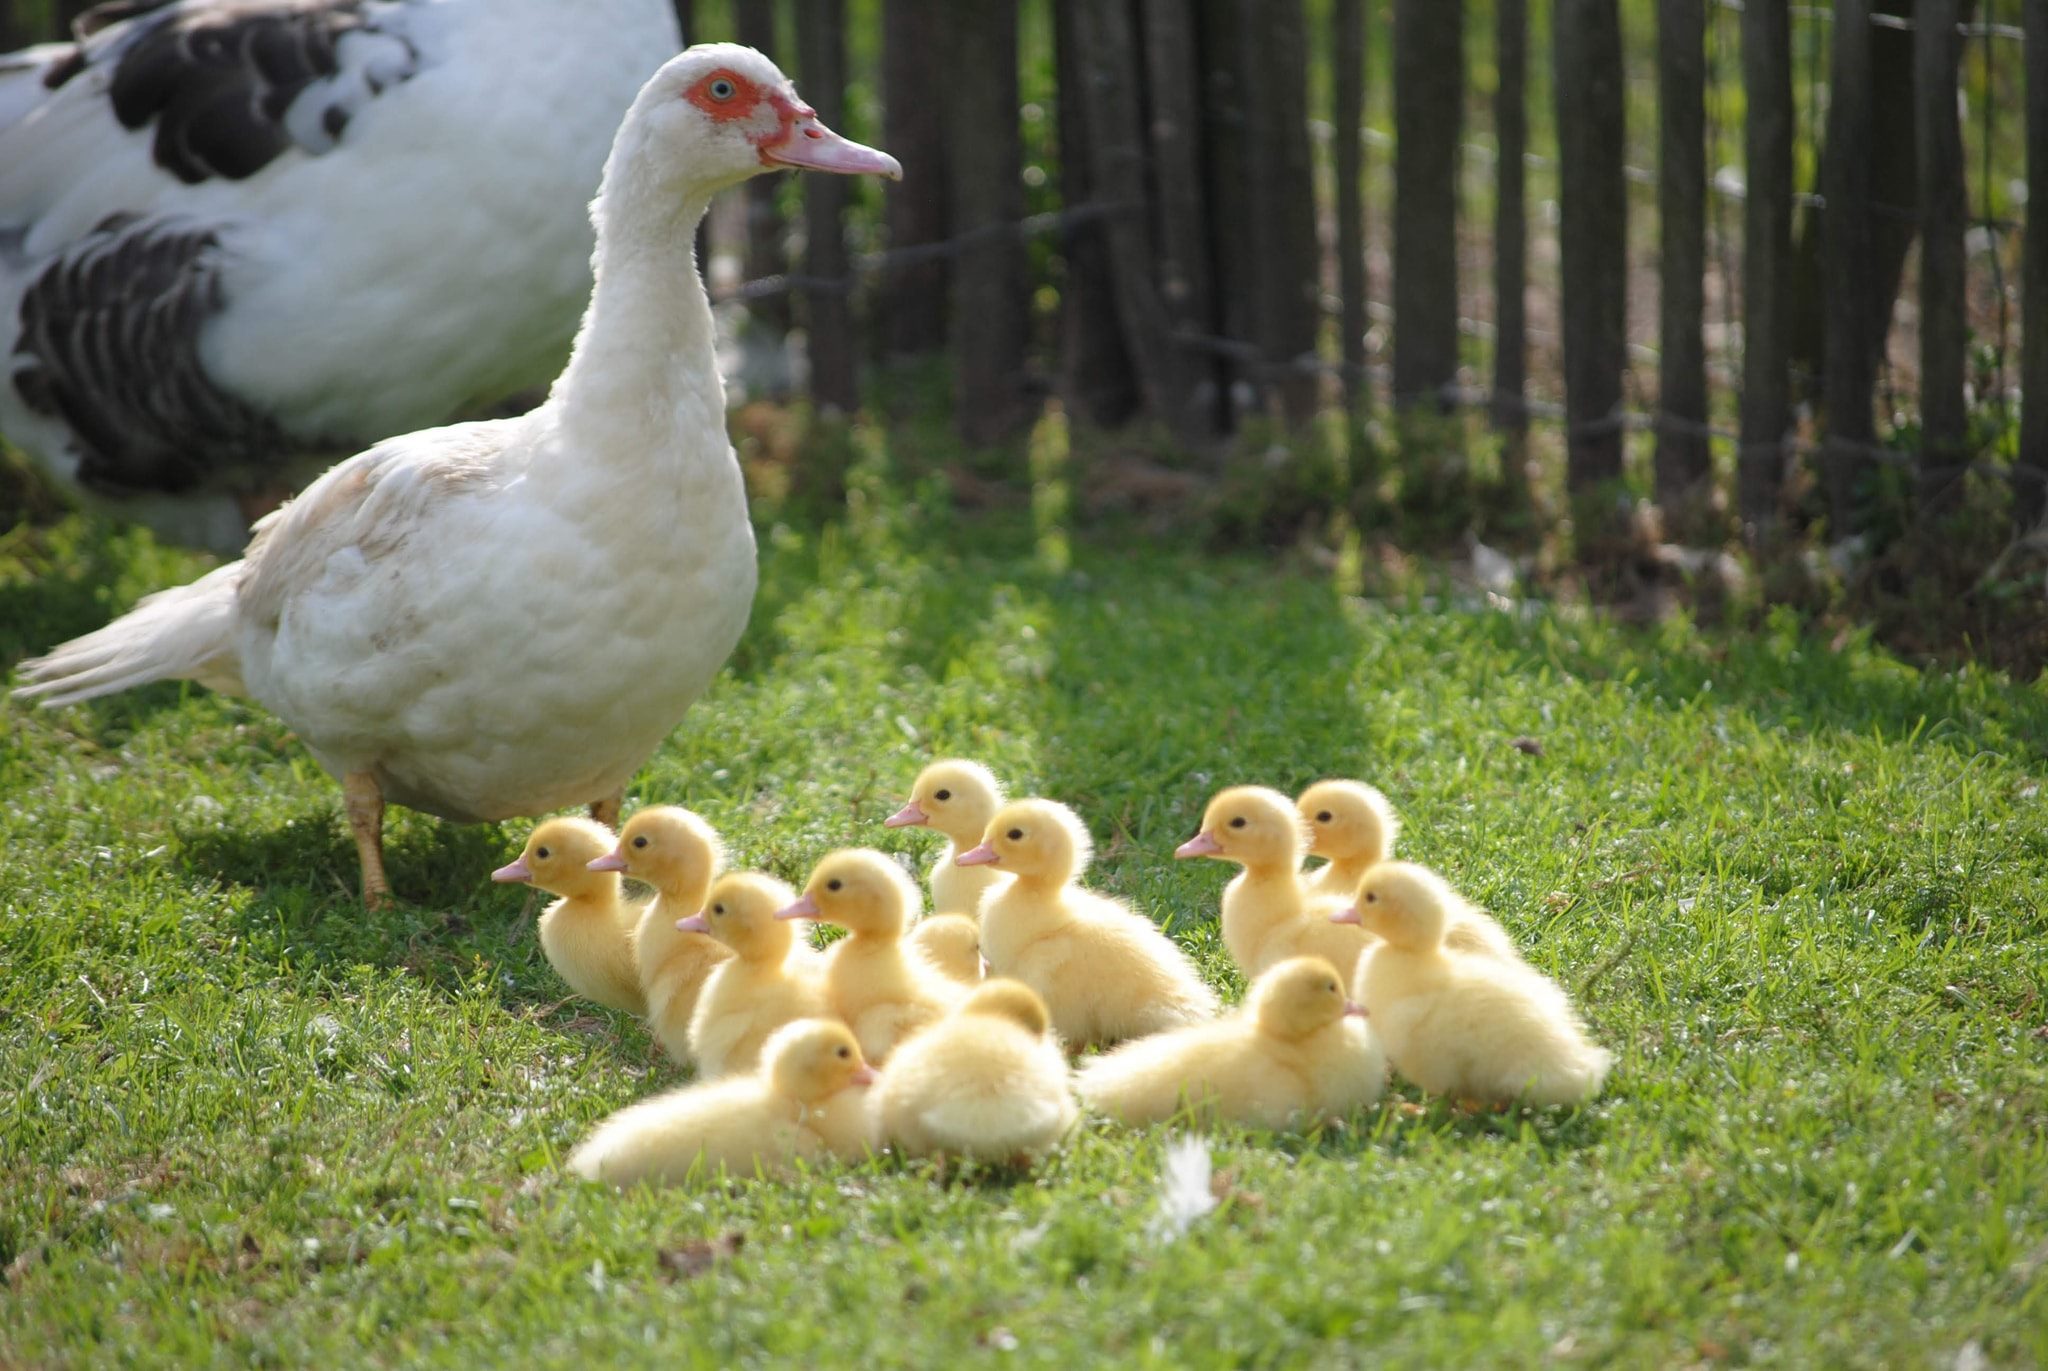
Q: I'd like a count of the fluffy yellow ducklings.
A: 13